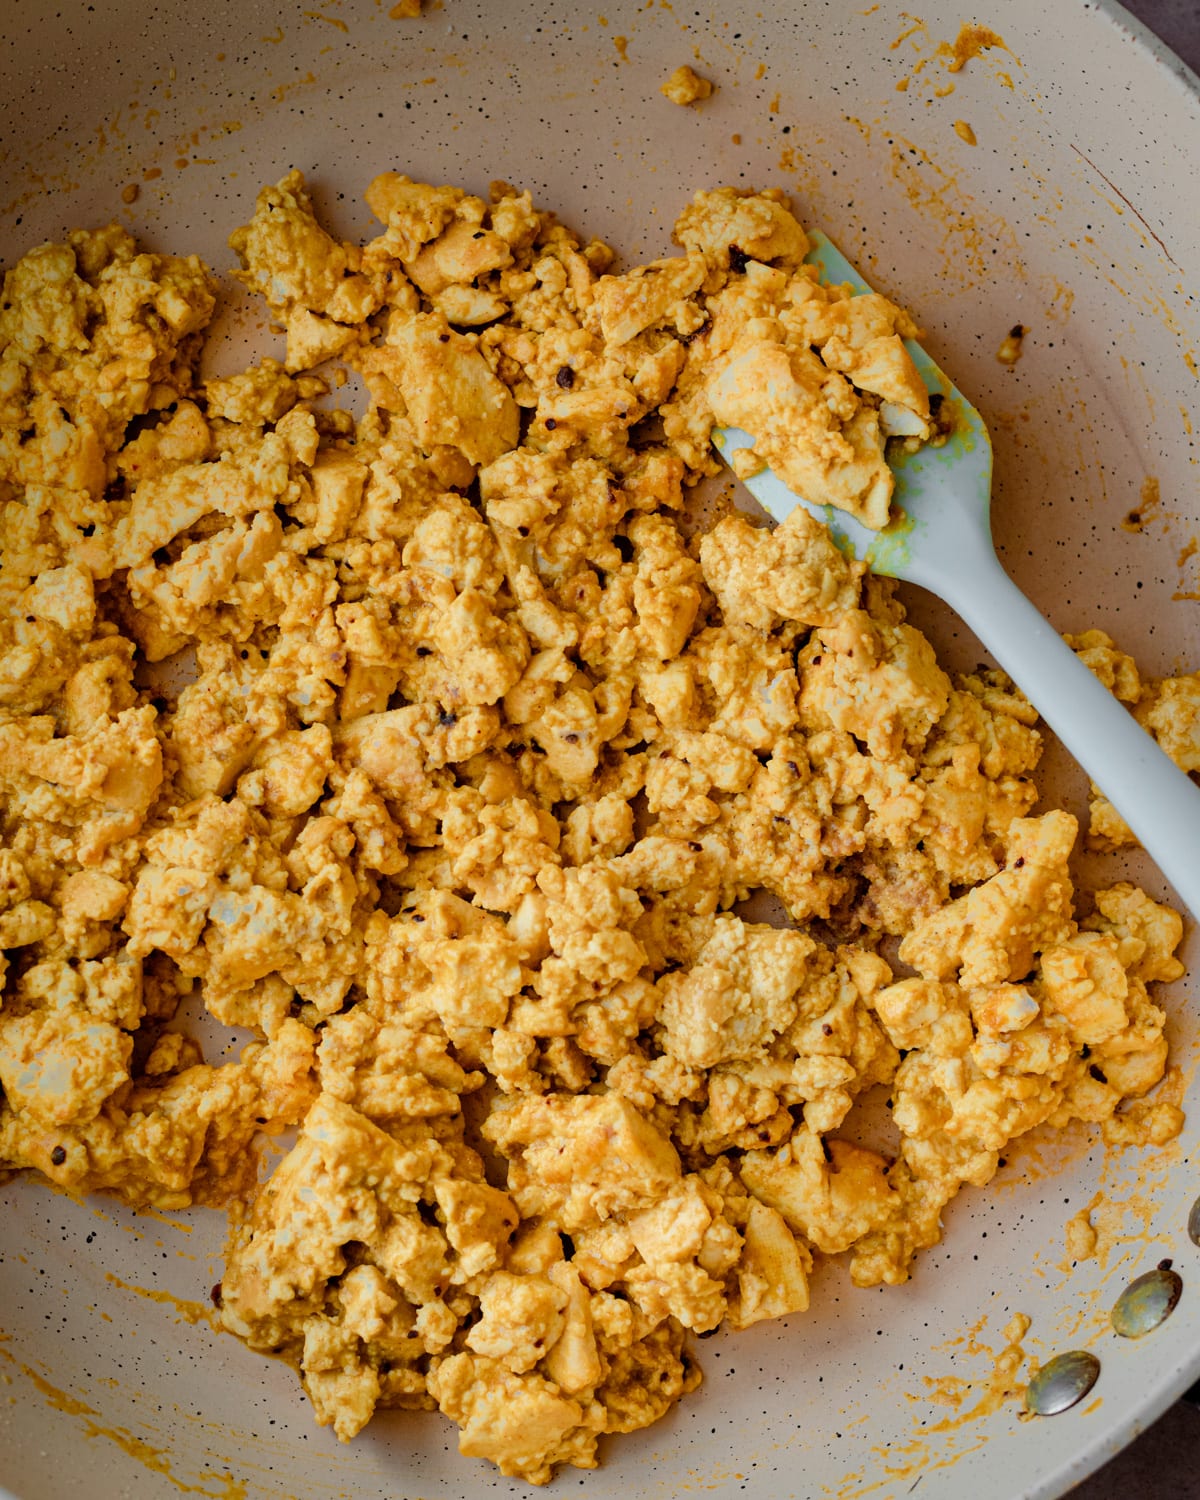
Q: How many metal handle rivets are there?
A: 3